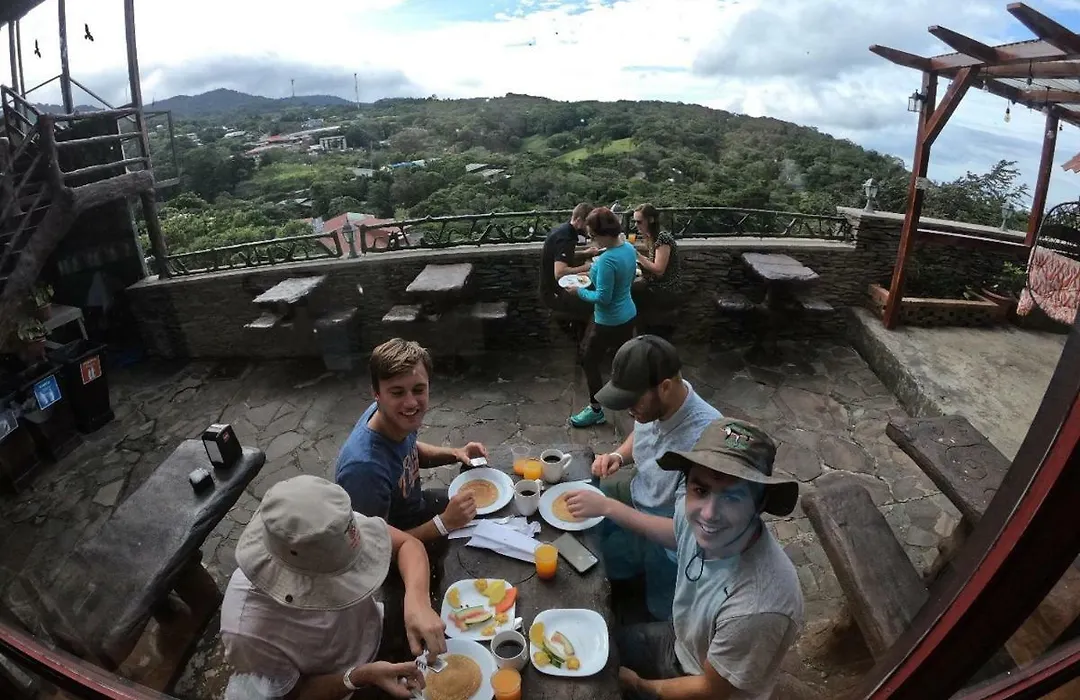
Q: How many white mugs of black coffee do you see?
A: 3